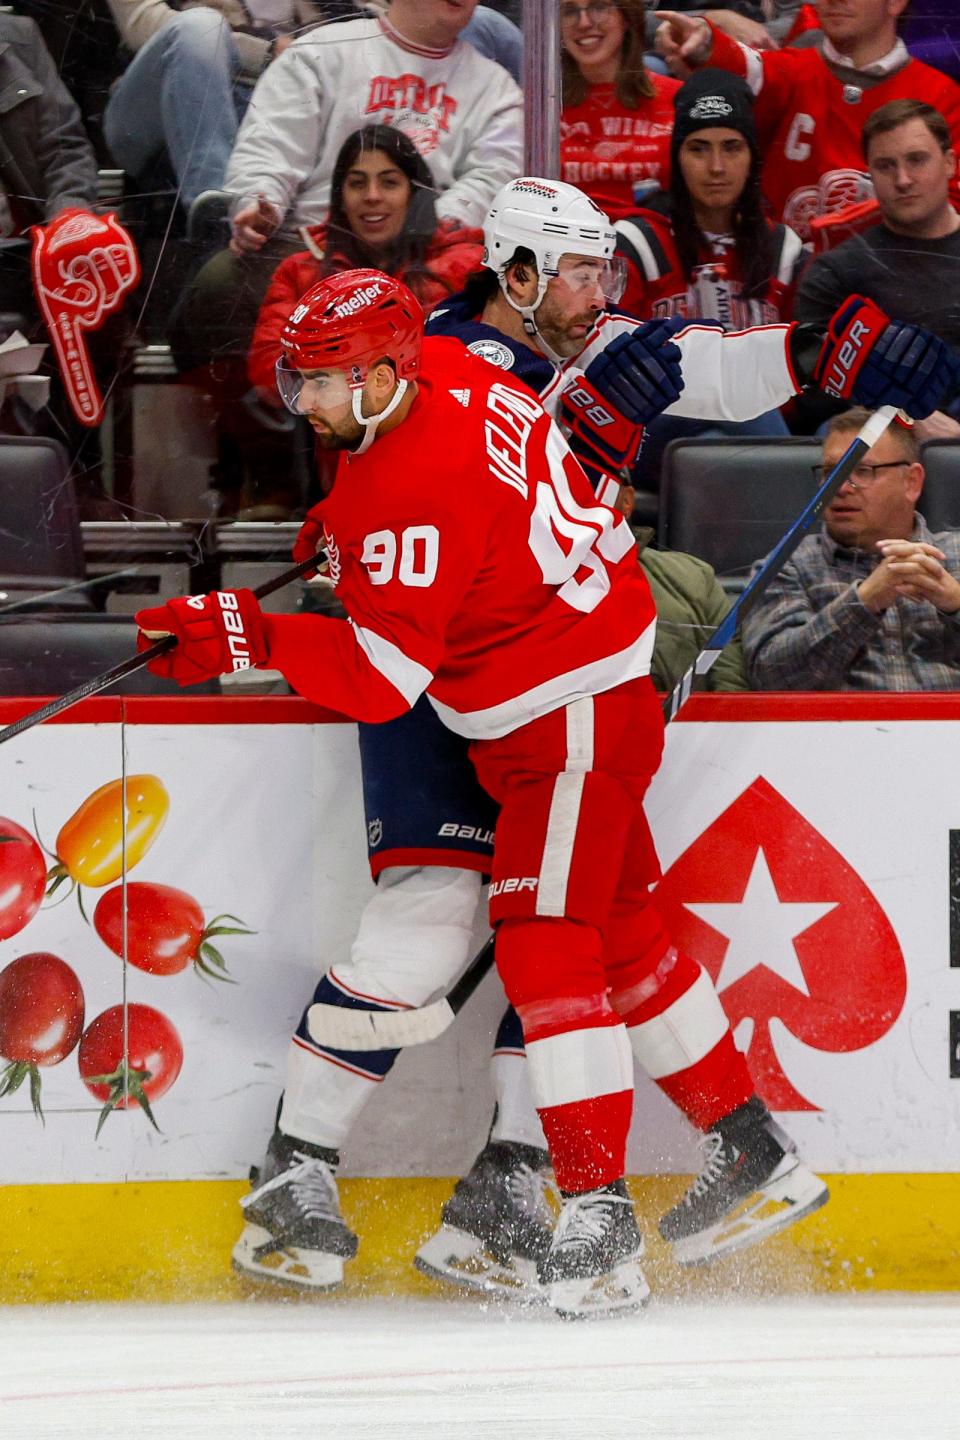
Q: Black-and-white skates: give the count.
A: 4